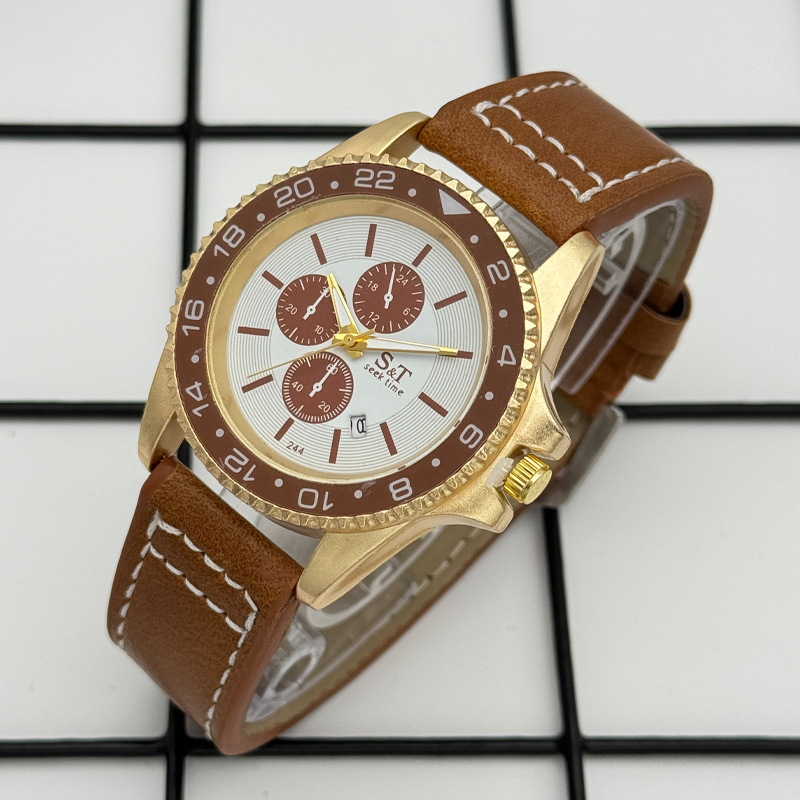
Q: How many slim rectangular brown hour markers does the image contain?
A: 12